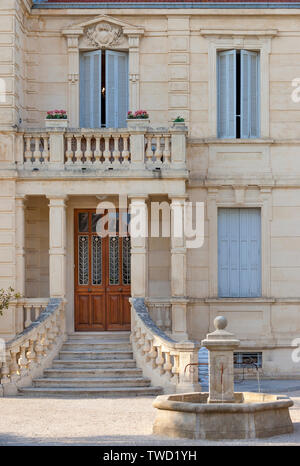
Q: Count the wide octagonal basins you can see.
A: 1